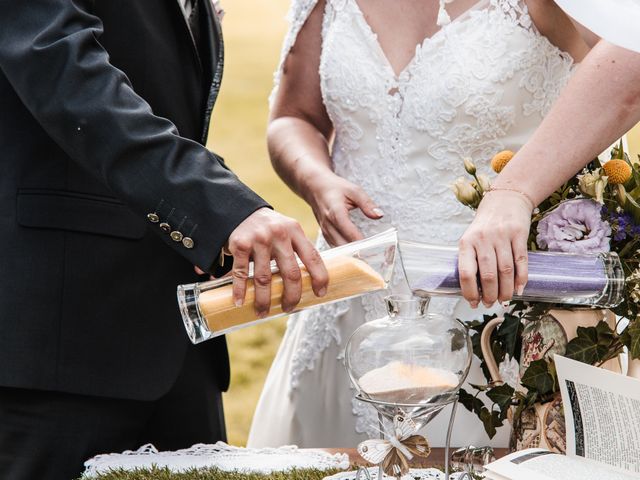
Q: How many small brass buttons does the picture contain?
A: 4